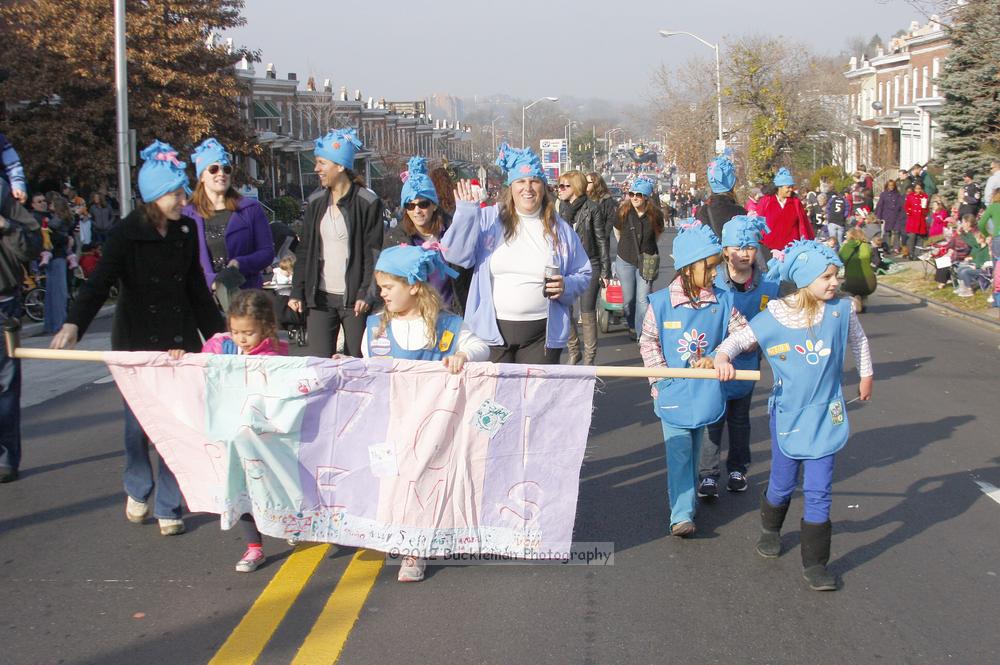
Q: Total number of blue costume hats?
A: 12